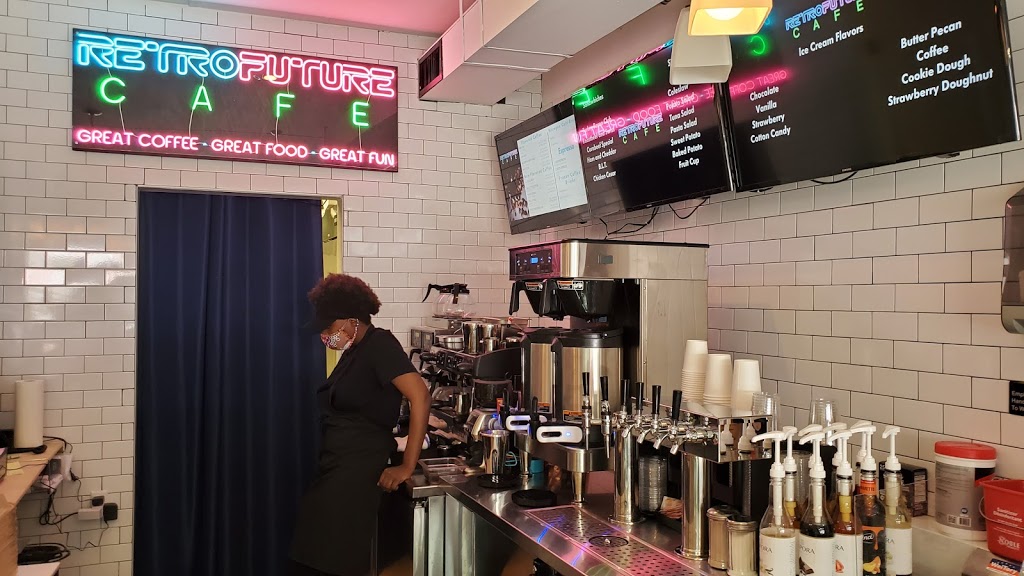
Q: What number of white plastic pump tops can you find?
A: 9